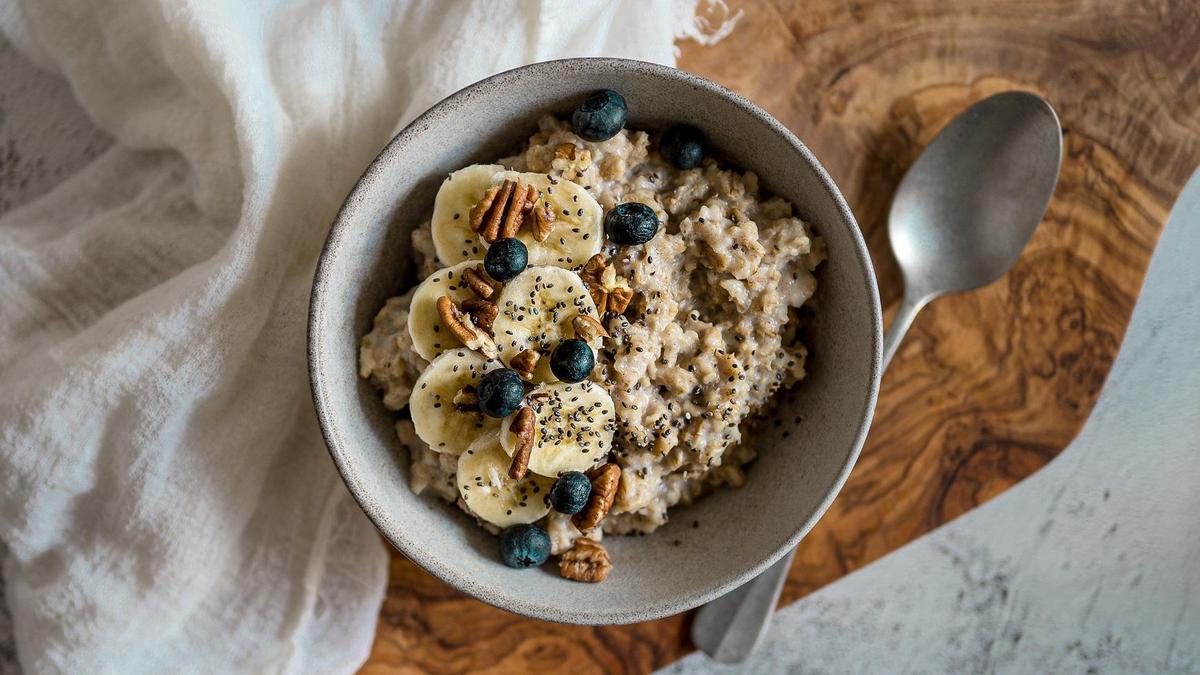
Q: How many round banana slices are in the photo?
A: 7